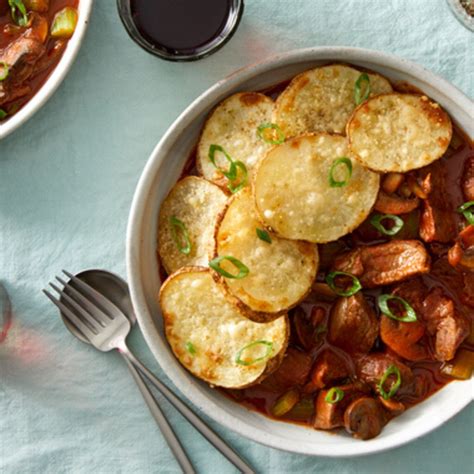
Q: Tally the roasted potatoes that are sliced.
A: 7